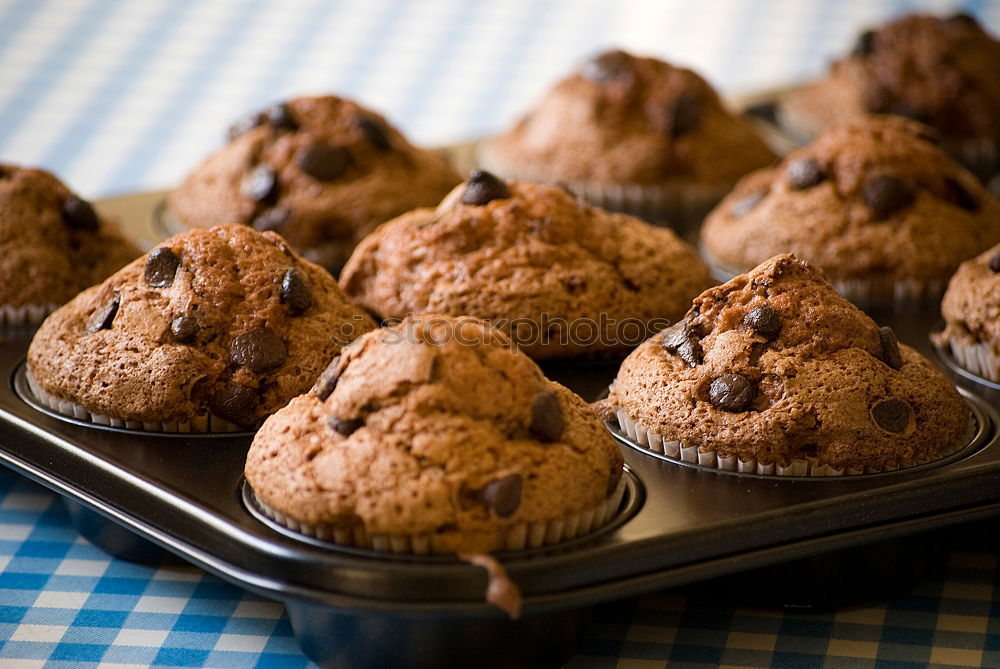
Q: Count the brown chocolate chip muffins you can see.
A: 10